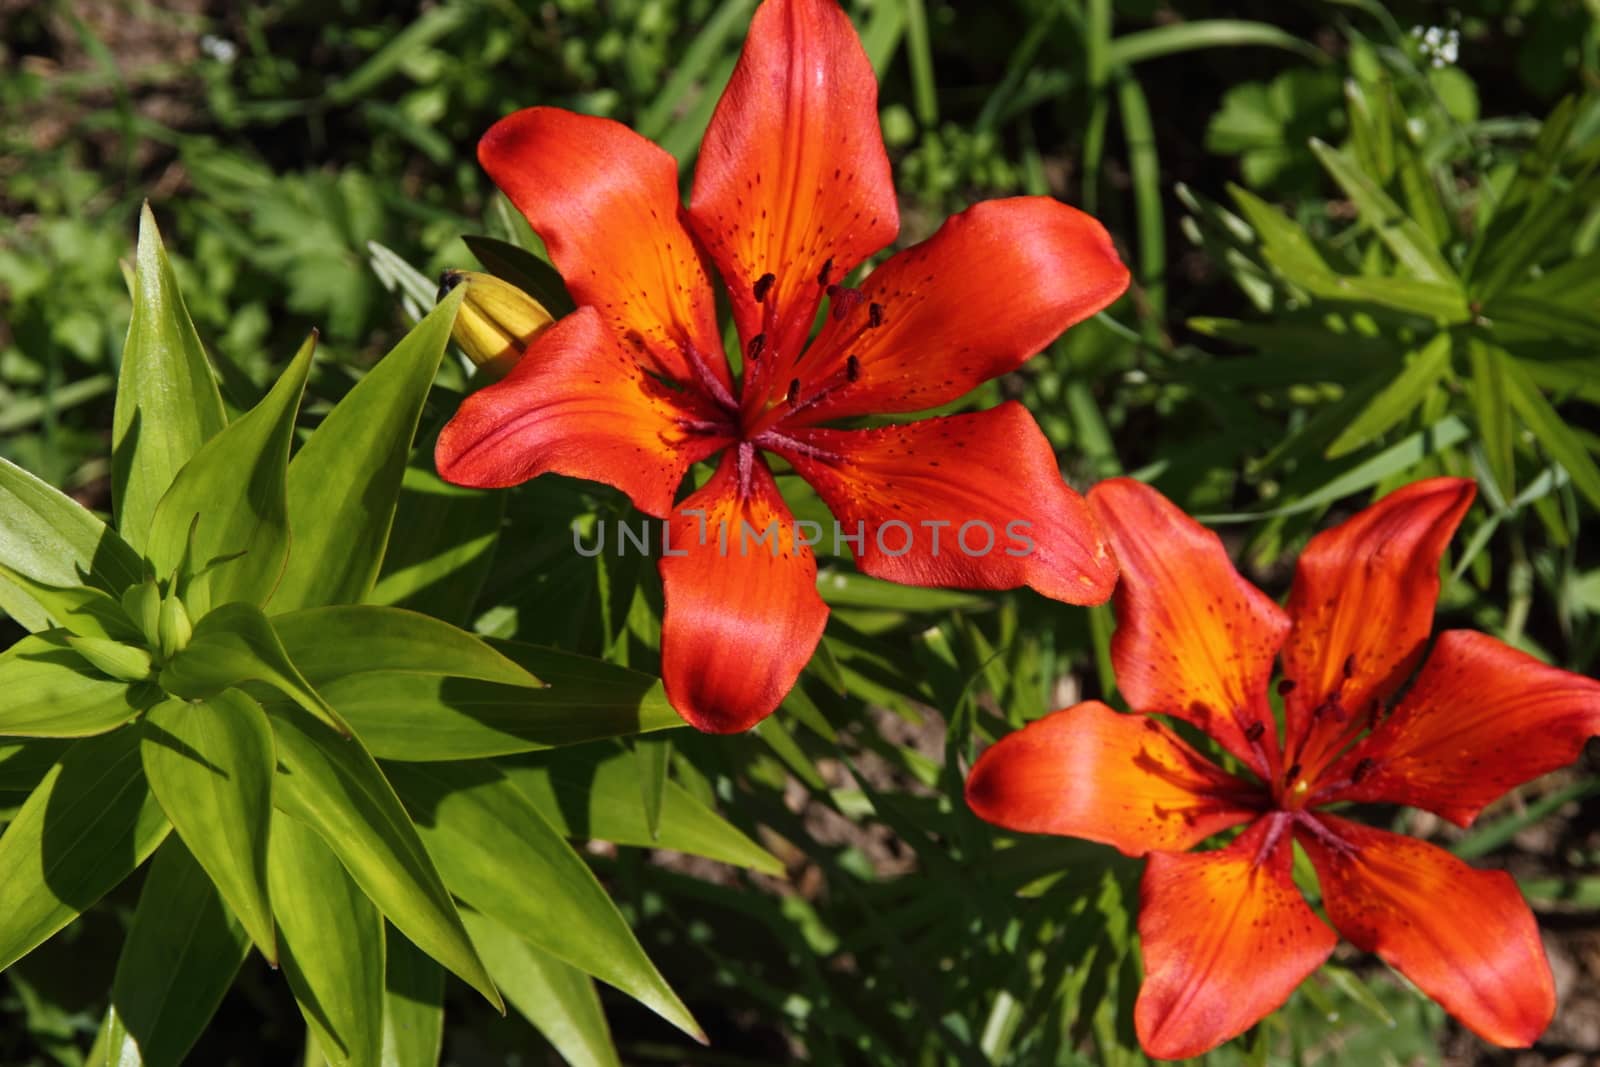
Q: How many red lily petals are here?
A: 12